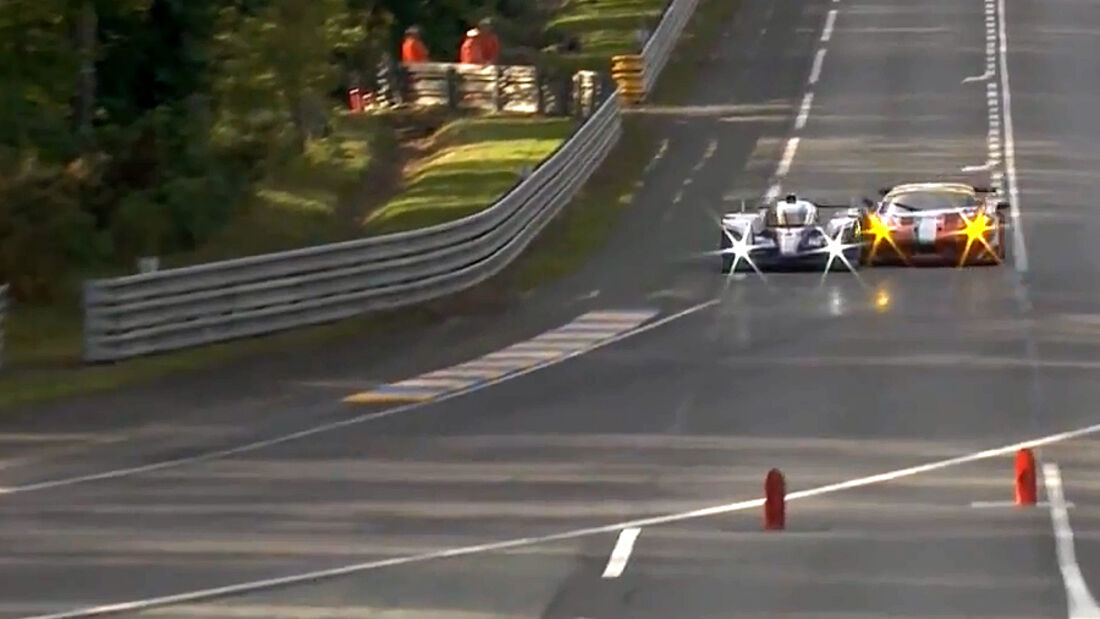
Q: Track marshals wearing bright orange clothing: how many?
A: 3